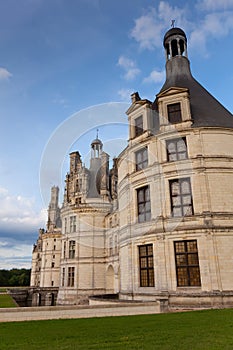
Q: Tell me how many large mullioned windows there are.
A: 6